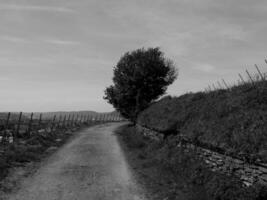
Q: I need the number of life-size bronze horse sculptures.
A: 0